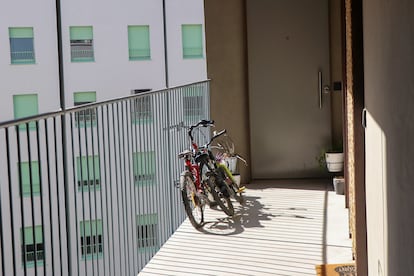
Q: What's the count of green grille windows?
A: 14